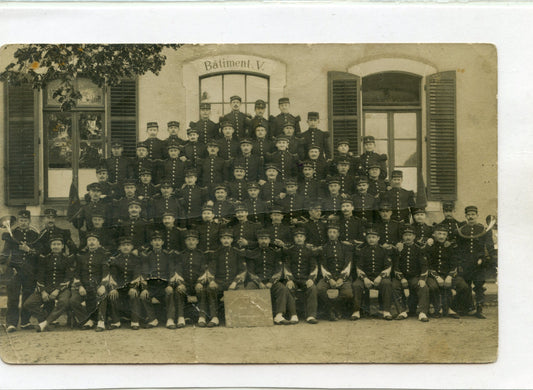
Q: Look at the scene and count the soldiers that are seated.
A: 12